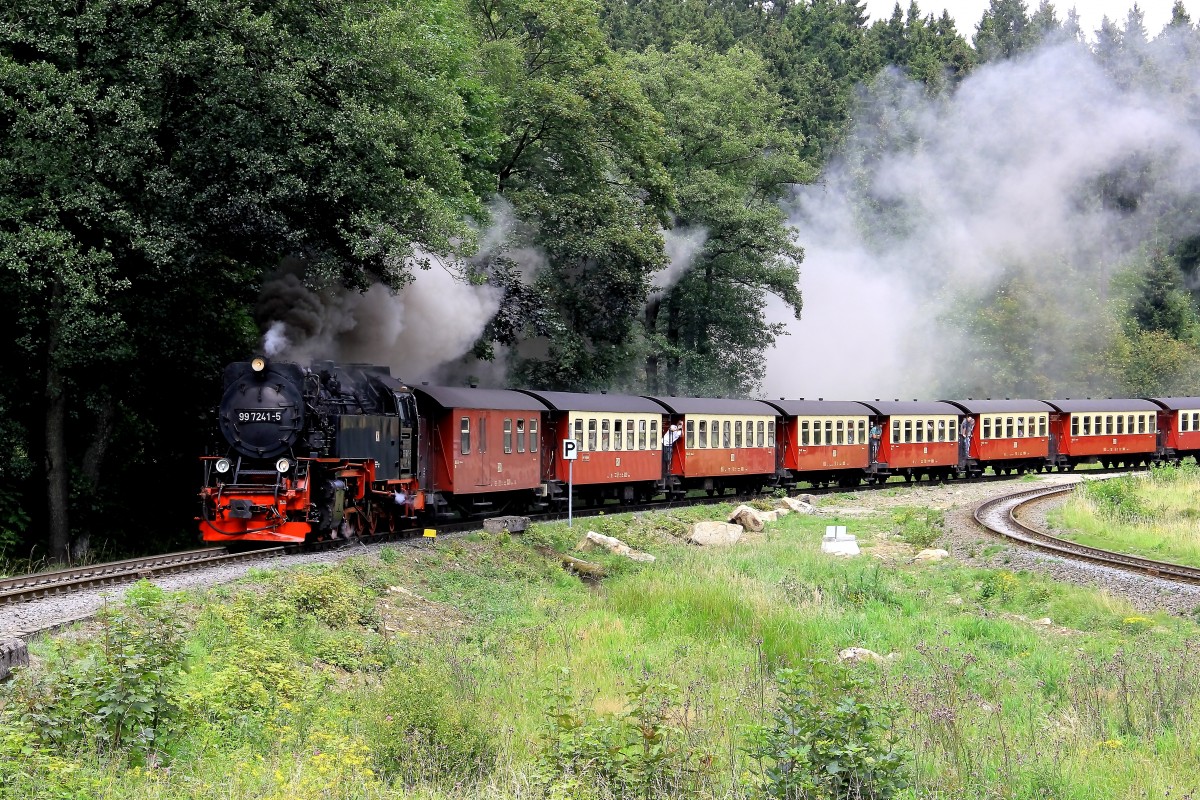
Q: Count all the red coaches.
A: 8